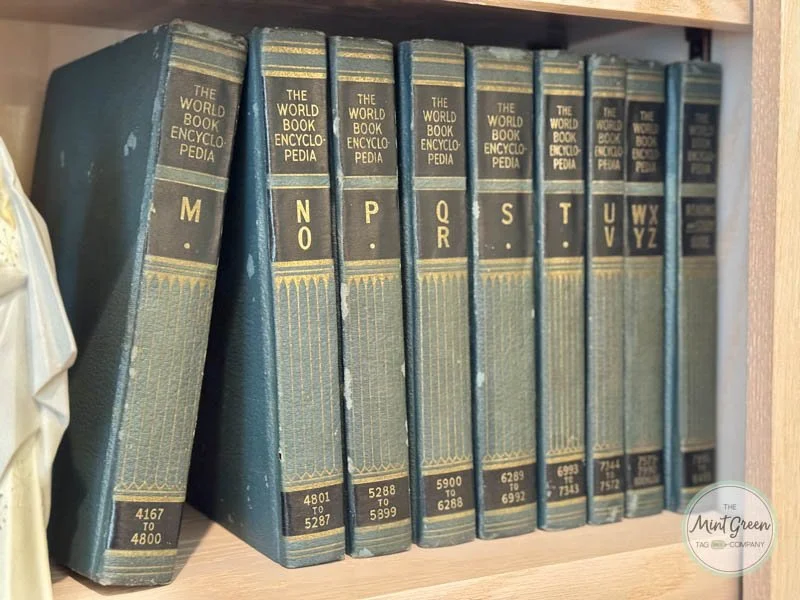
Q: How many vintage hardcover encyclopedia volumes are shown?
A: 9